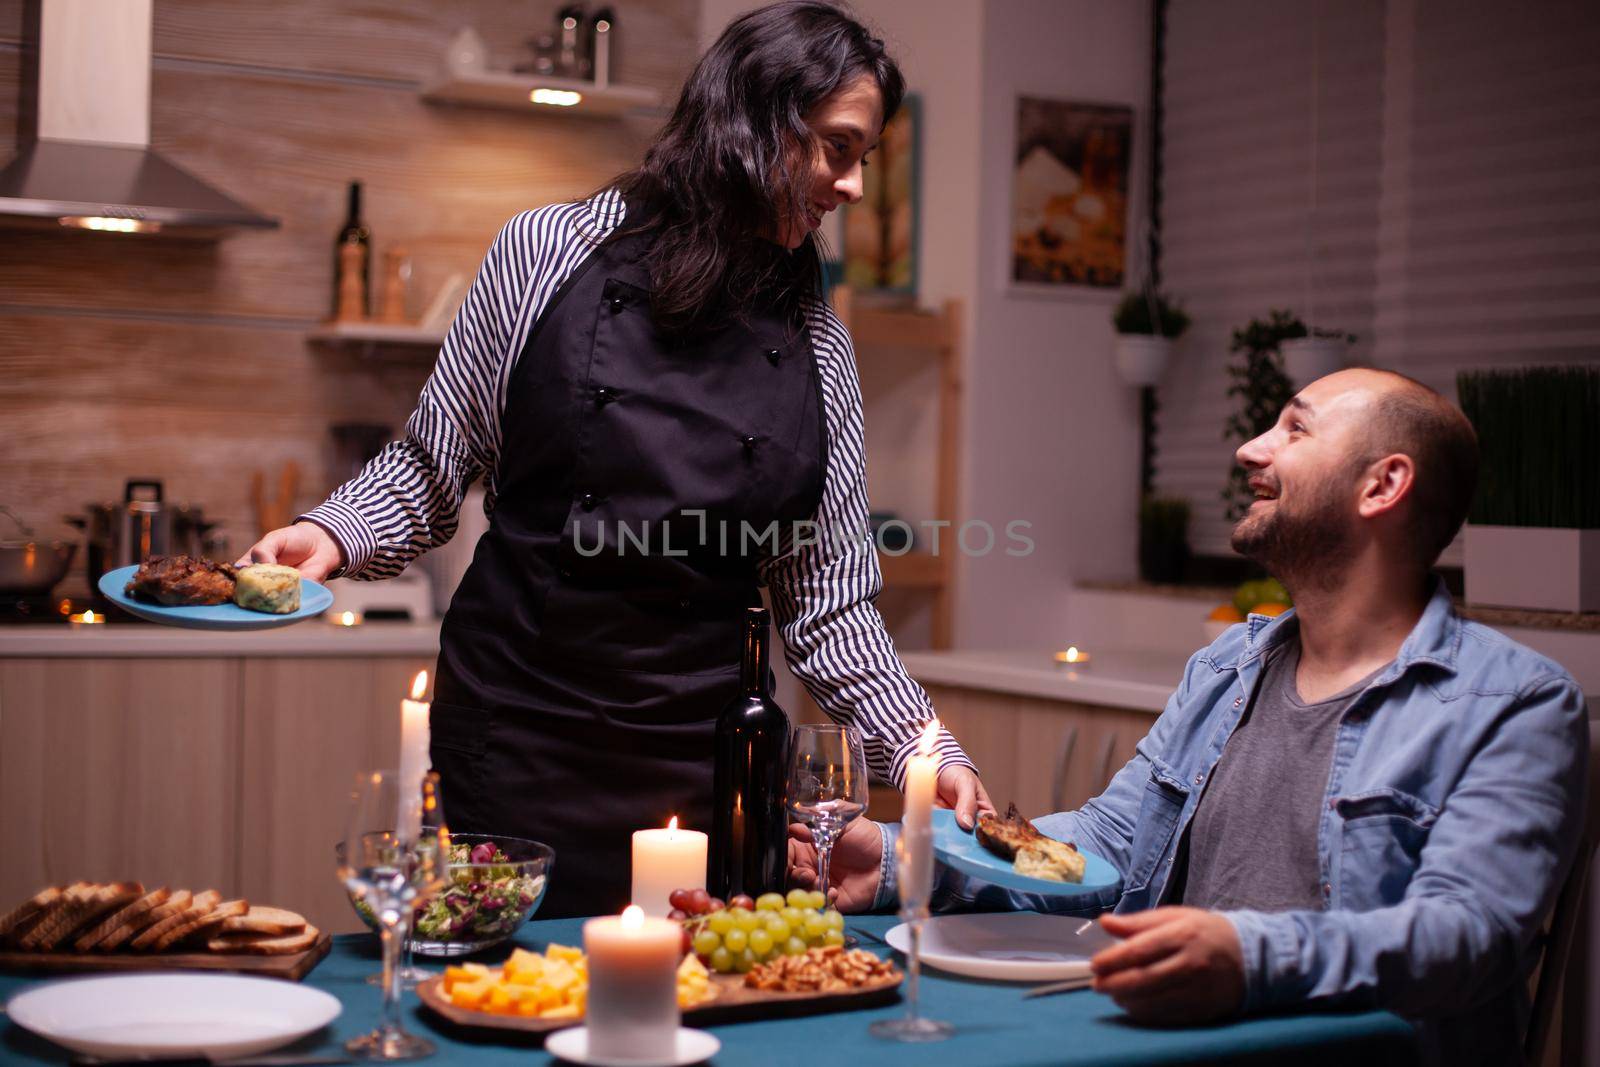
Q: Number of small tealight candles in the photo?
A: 3